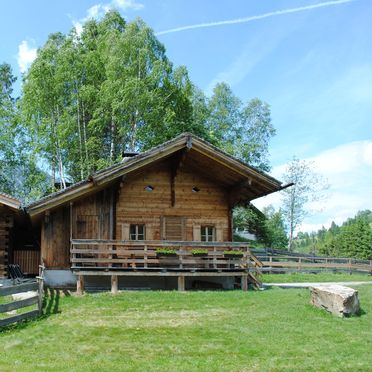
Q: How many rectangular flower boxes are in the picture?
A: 3